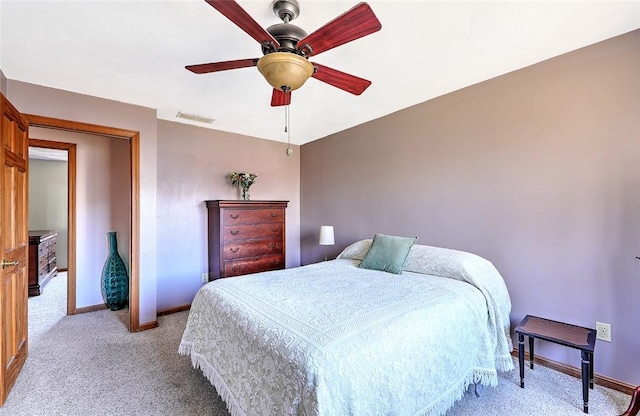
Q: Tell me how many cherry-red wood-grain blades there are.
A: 5